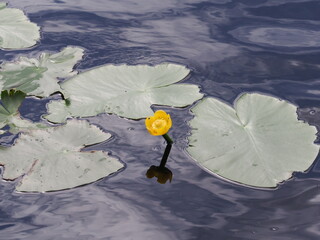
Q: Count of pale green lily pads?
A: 5